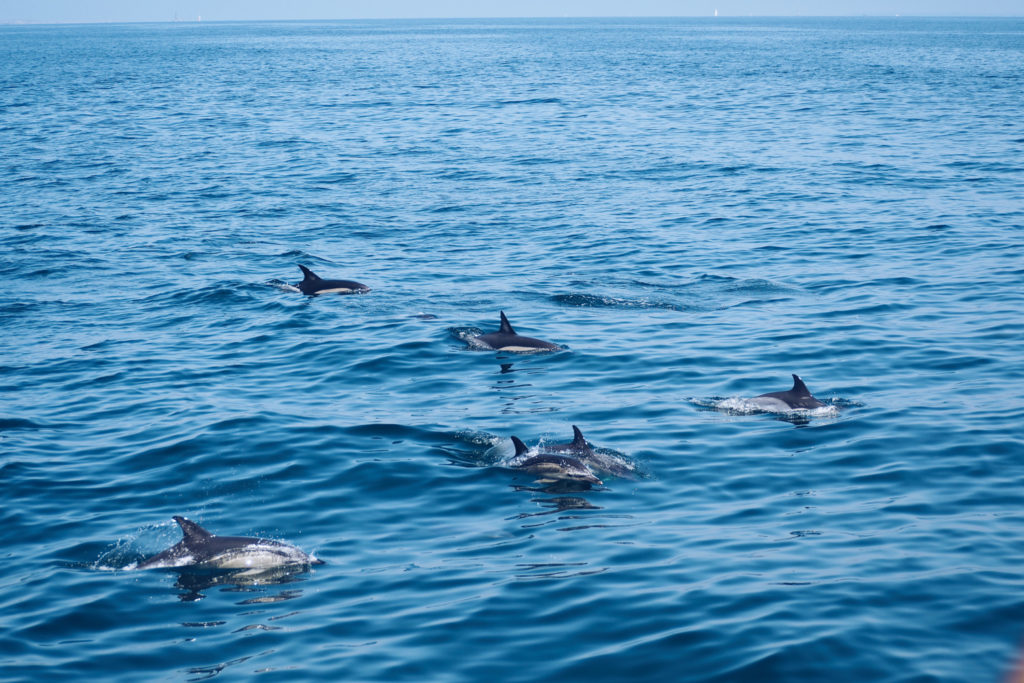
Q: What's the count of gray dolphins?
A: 6